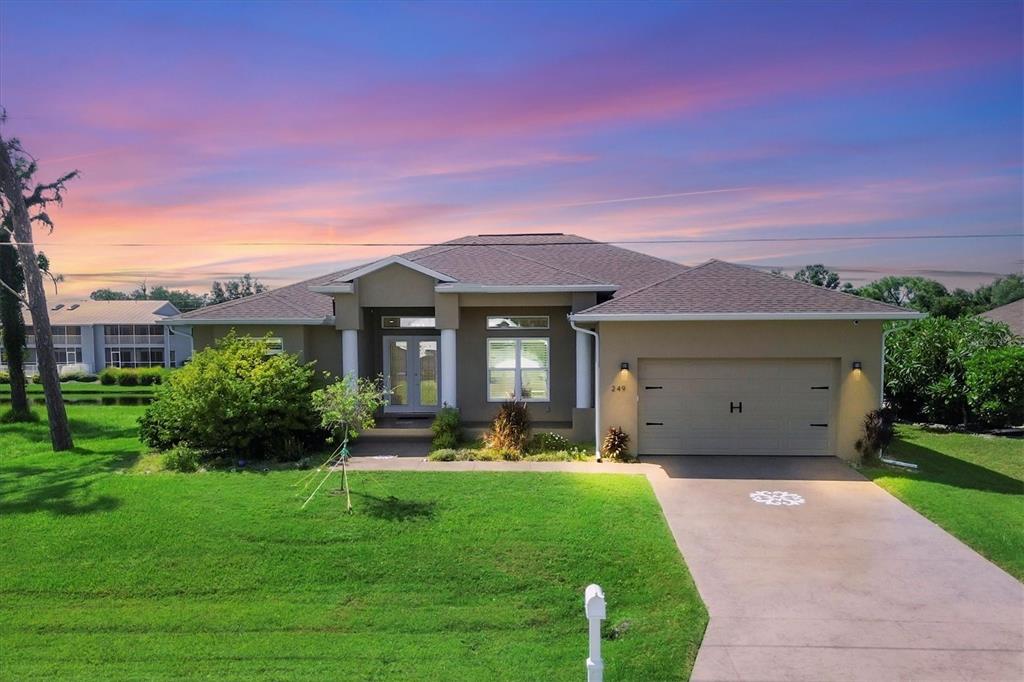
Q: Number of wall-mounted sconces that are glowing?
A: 2